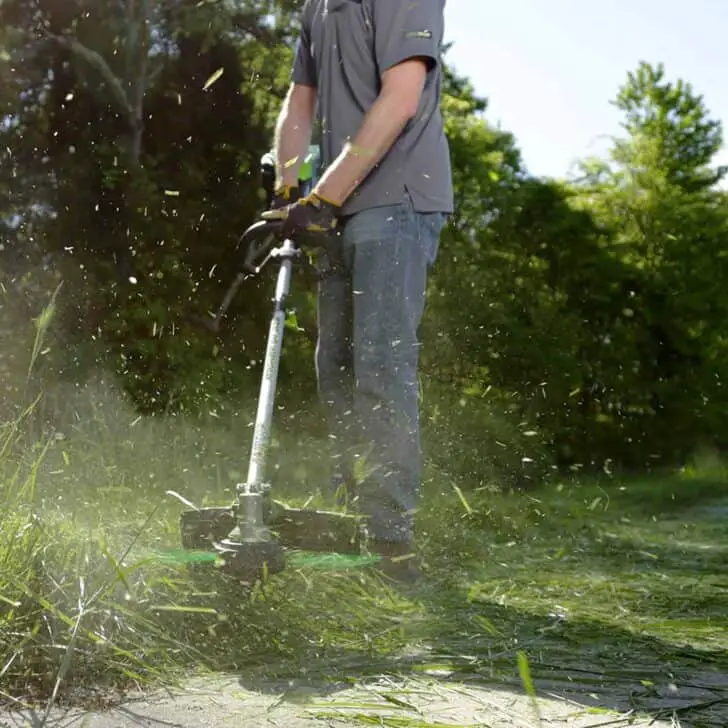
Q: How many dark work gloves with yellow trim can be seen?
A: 2